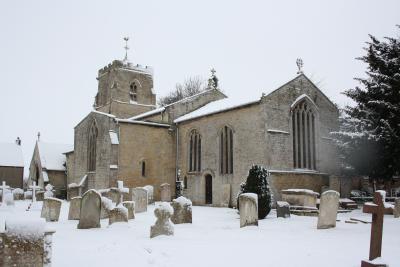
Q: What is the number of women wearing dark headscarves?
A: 0